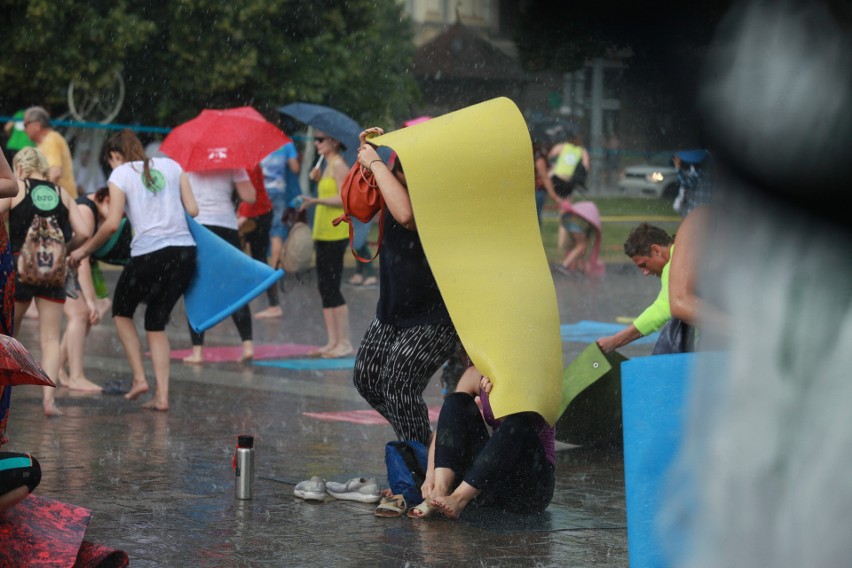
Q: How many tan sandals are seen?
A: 2